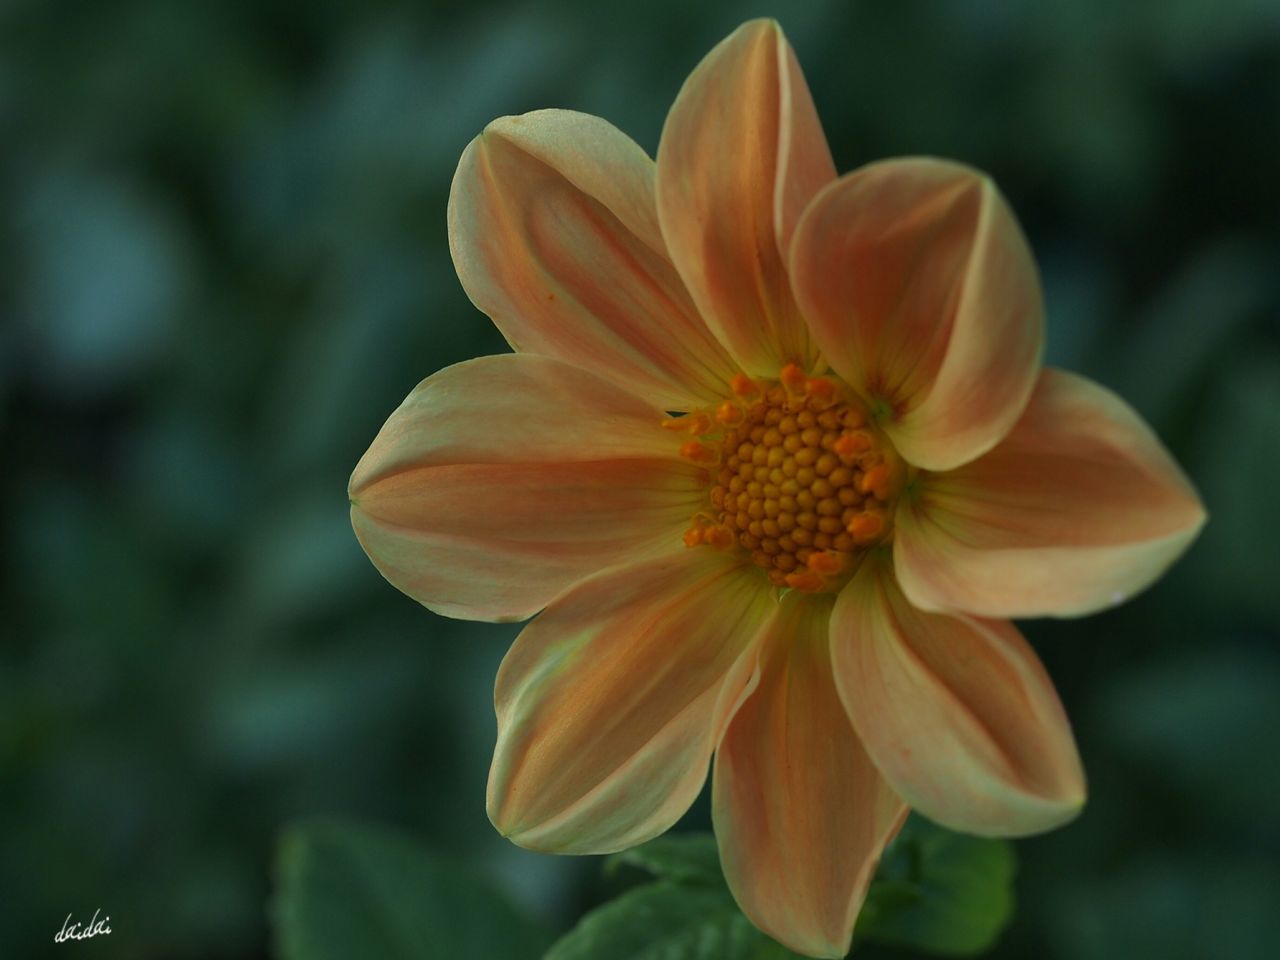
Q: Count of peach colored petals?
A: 8